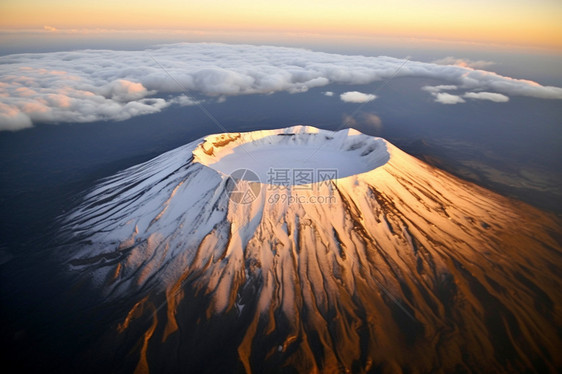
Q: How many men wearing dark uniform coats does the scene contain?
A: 0